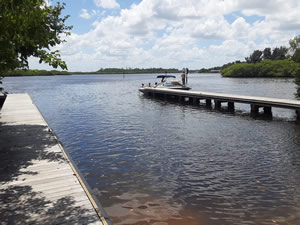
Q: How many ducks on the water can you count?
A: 0